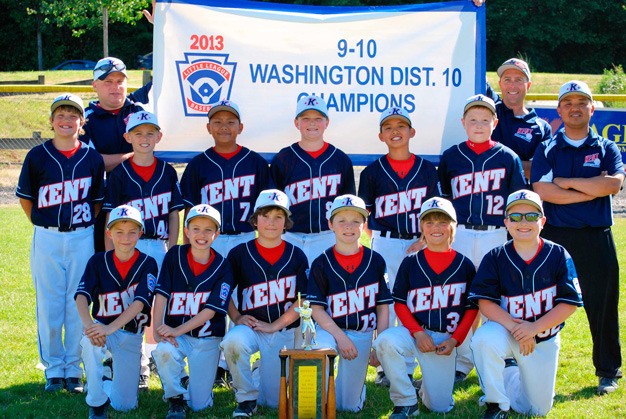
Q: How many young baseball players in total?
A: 12